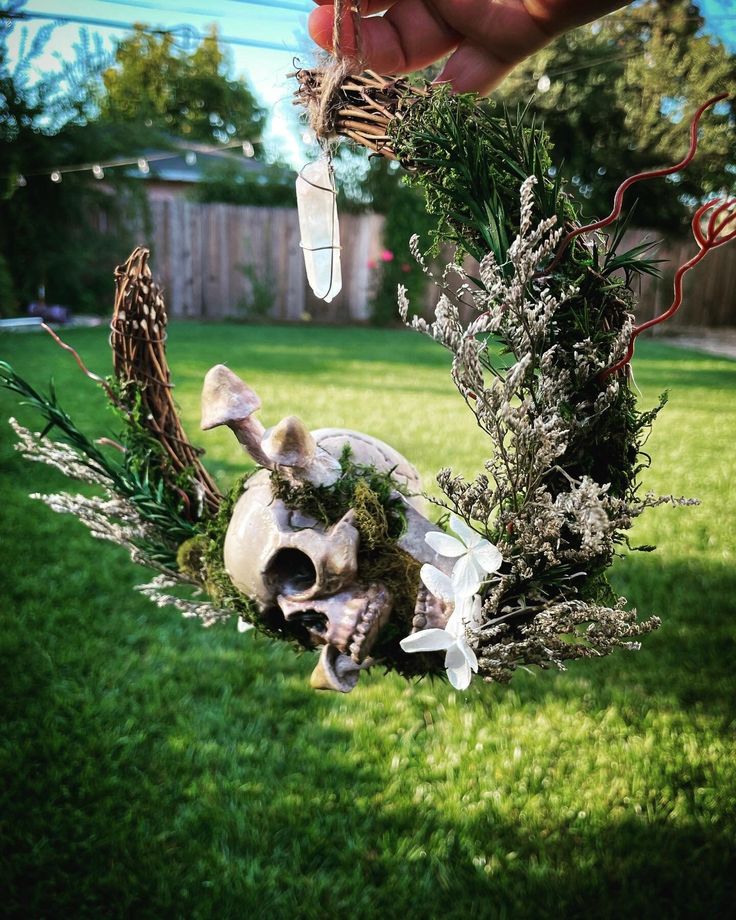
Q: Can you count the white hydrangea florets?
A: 3